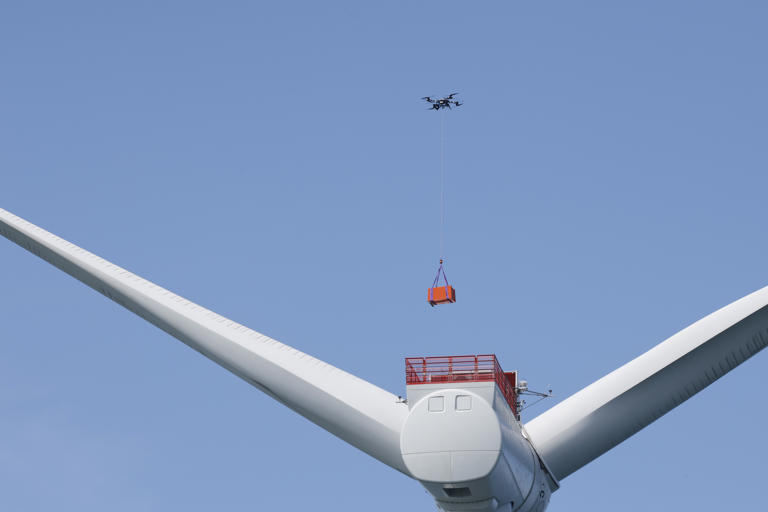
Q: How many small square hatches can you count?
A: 2